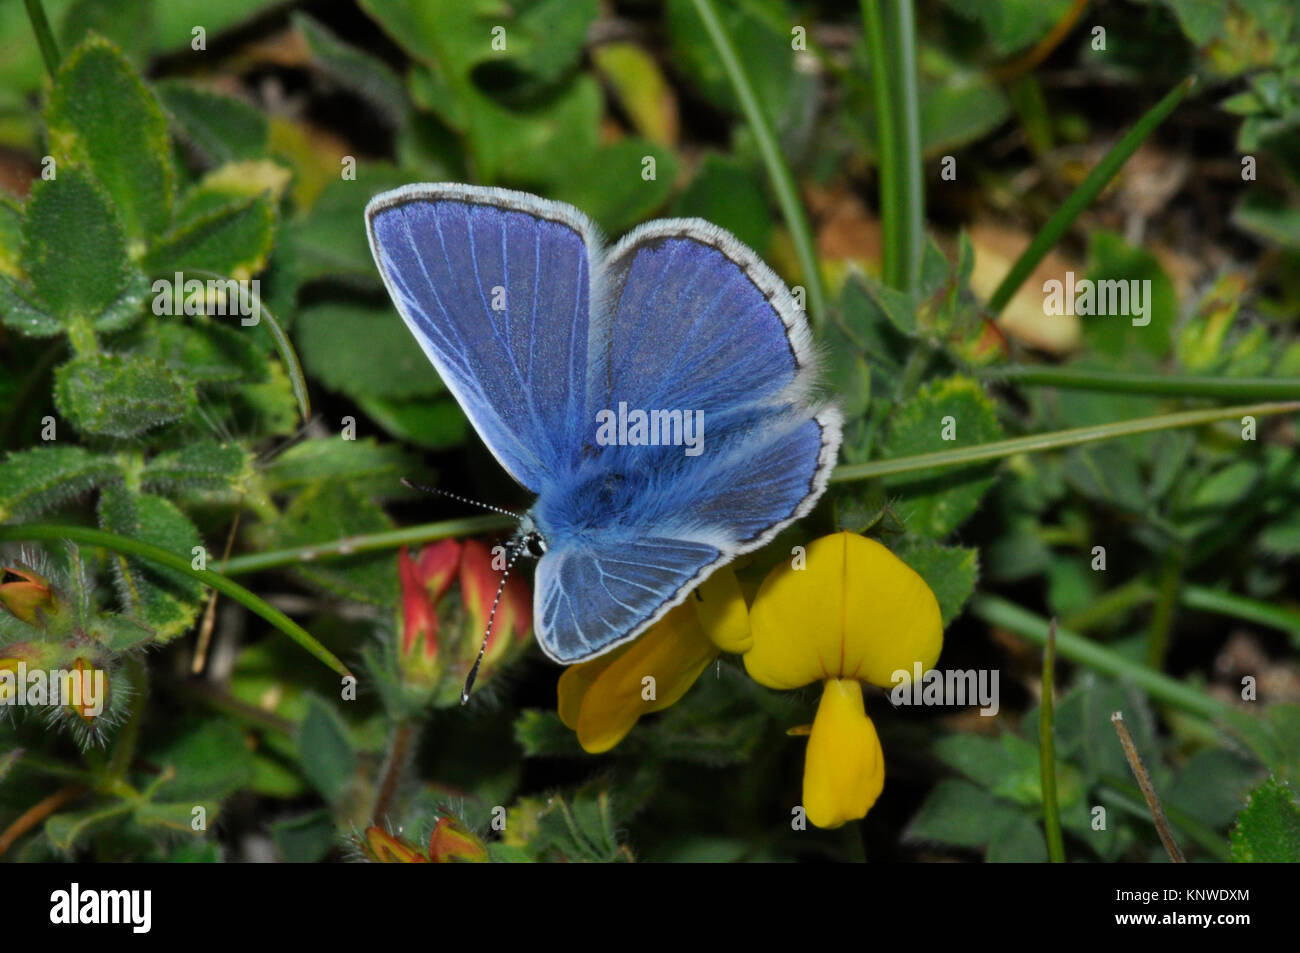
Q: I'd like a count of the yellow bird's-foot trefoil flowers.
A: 2